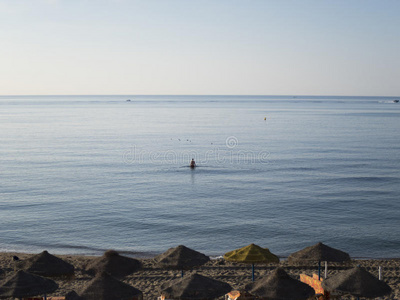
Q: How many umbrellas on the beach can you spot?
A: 10